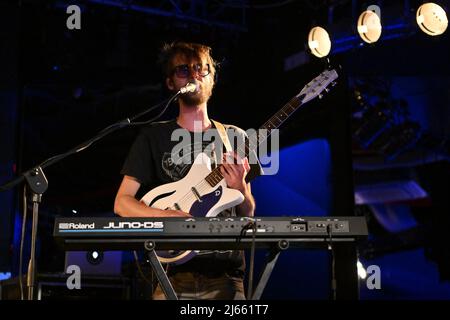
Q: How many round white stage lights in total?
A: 3